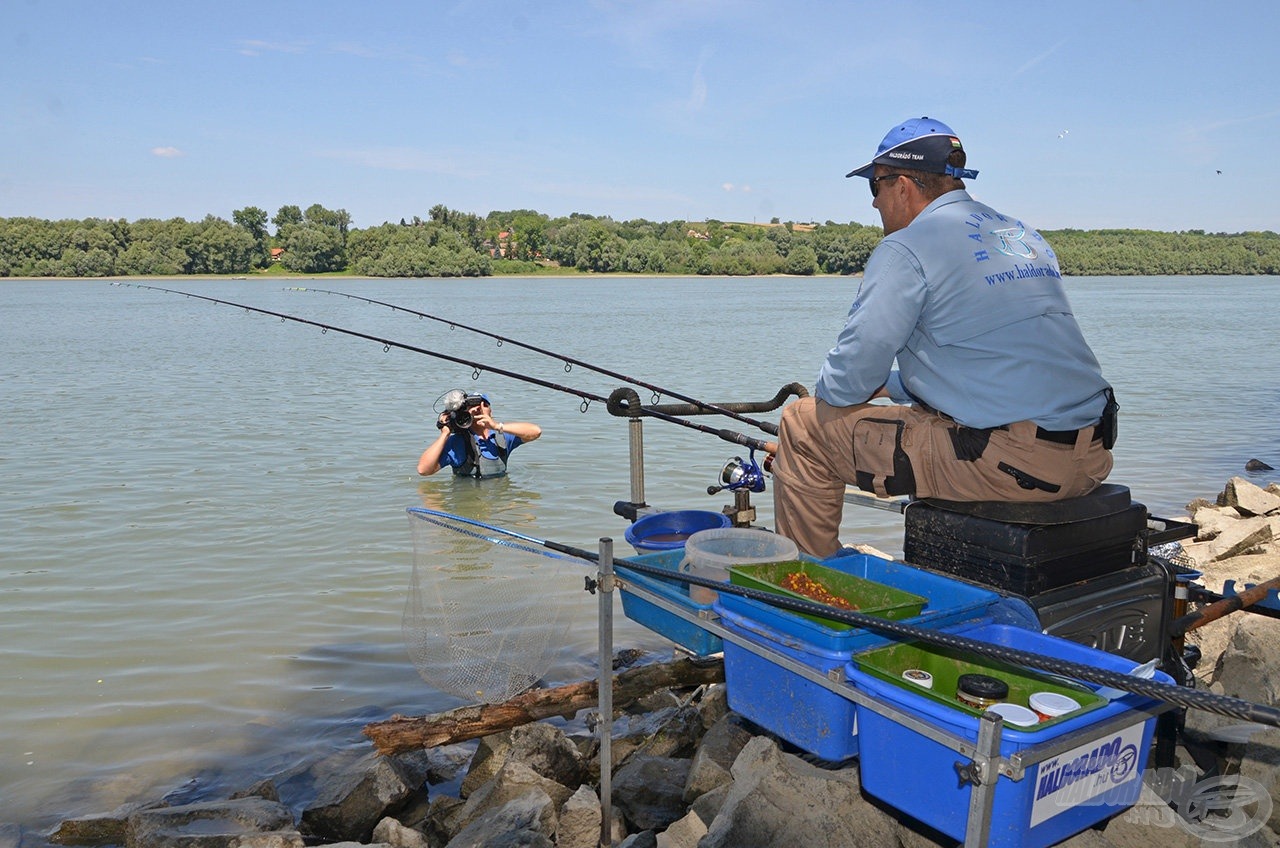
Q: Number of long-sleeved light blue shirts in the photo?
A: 1